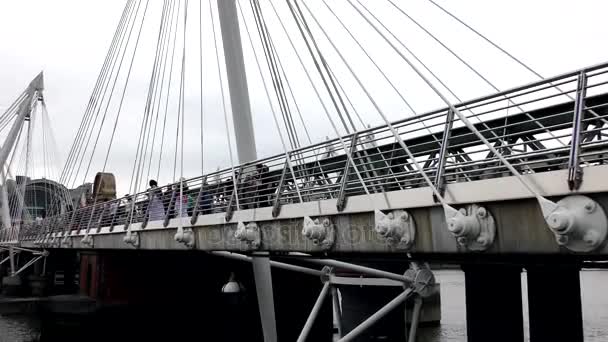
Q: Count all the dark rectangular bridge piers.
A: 2